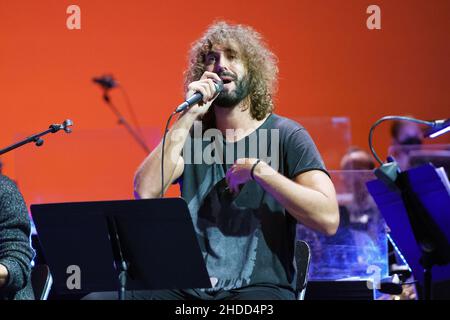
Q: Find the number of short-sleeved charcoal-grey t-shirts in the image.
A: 1